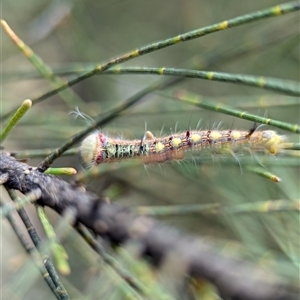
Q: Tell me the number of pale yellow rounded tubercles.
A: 5